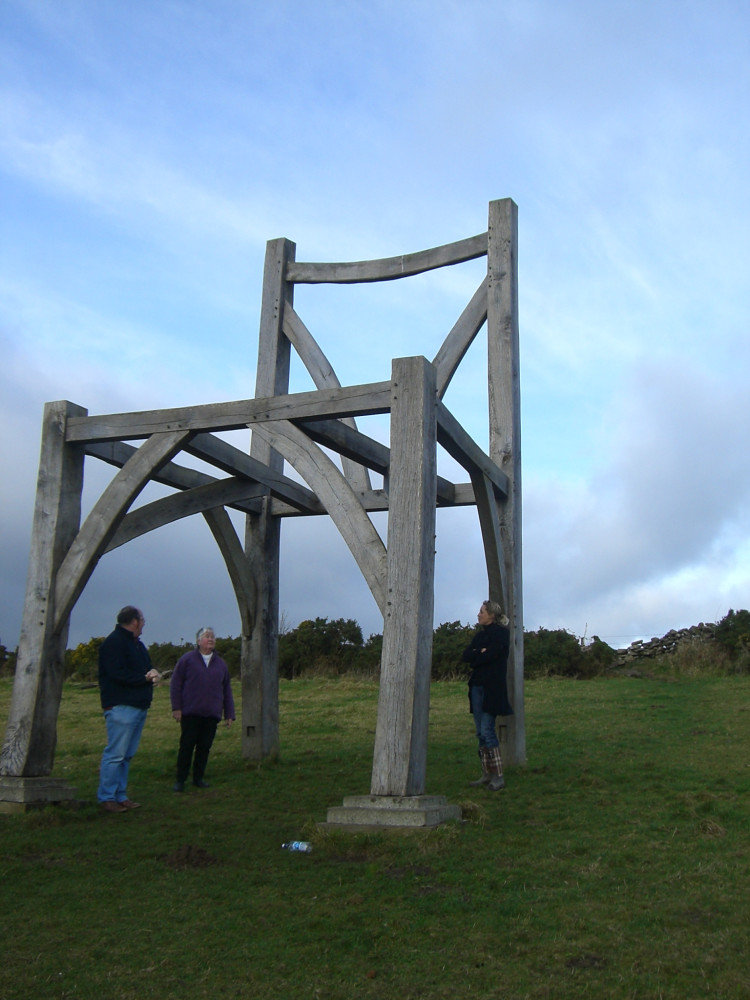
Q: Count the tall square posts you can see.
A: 4